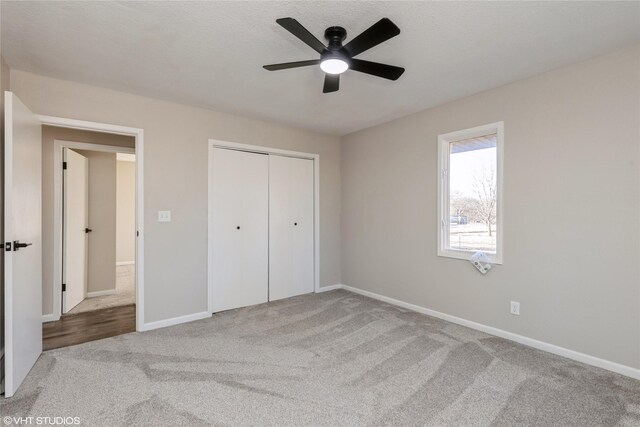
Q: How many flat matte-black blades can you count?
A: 5